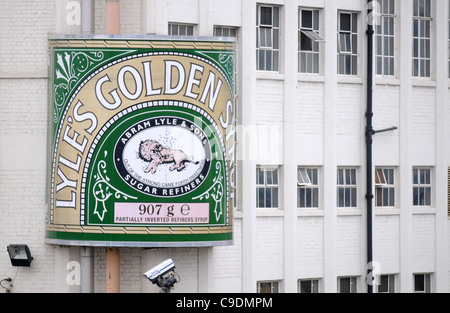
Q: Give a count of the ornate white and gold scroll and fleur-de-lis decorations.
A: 4